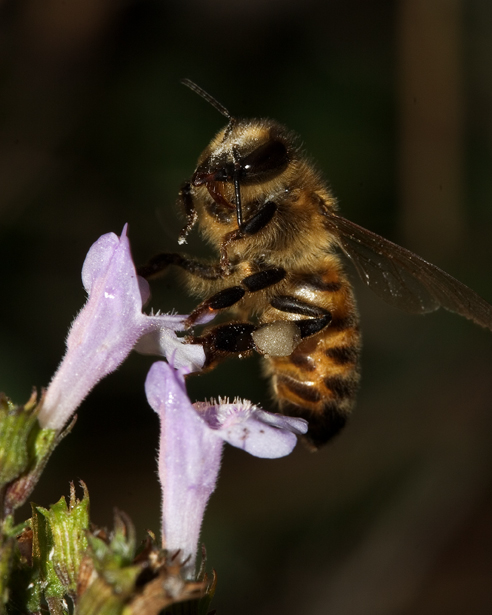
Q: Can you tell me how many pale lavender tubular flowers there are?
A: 2